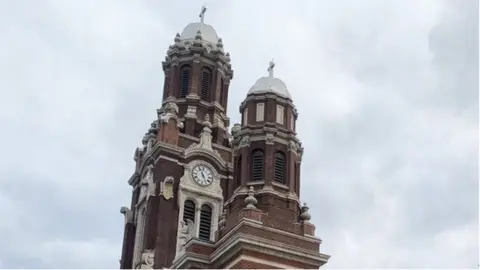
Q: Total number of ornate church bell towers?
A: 2